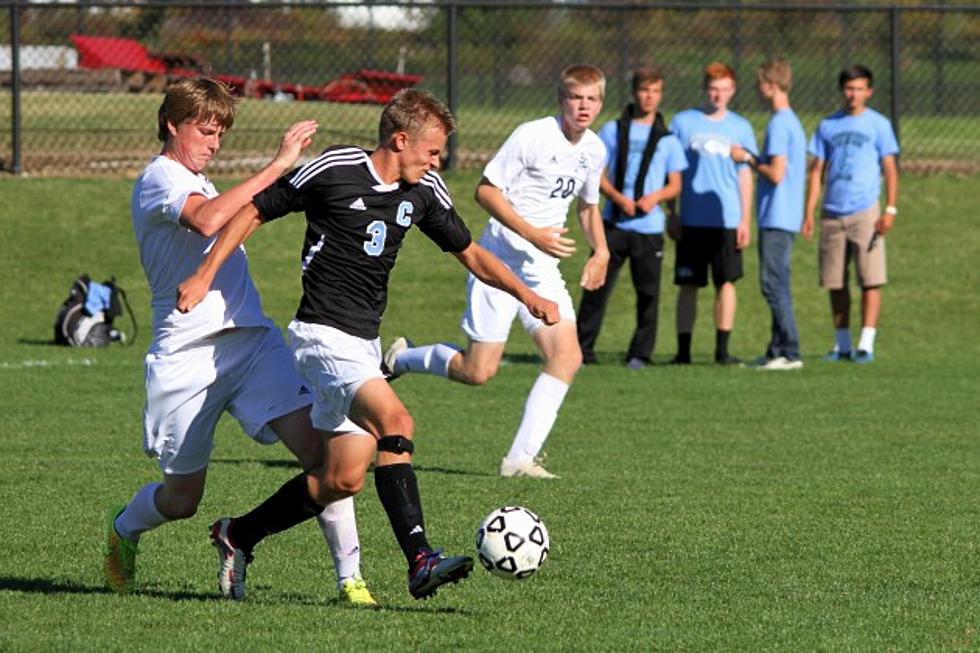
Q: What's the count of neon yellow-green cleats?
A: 2